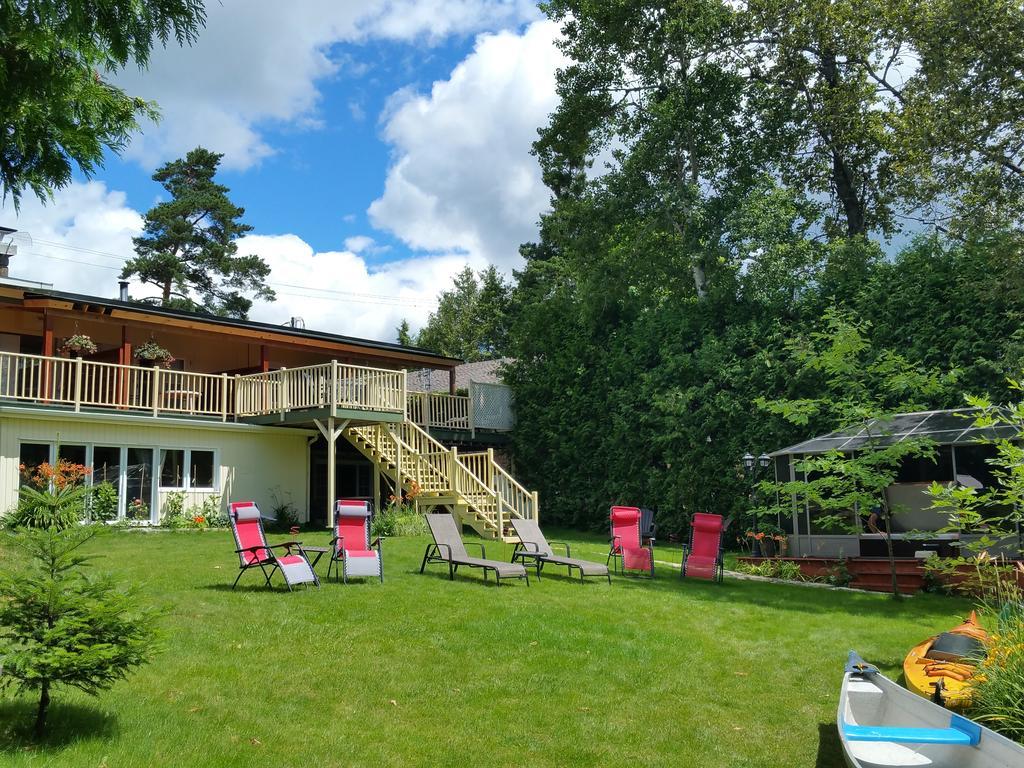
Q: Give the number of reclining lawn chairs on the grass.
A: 6